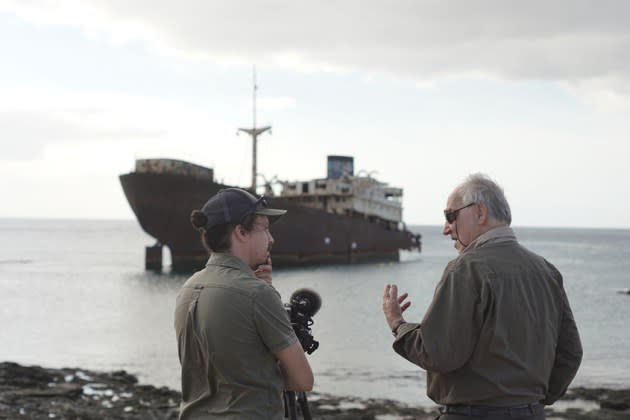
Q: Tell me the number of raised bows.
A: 1